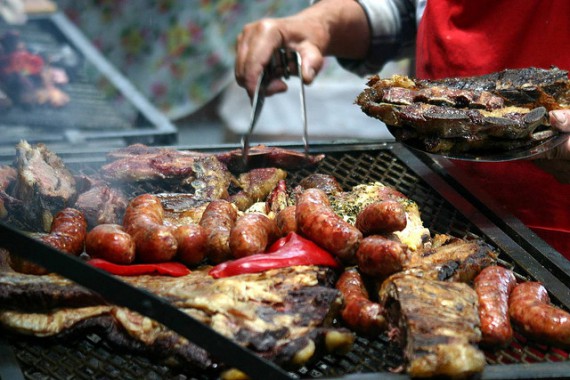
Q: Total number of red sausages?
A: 13